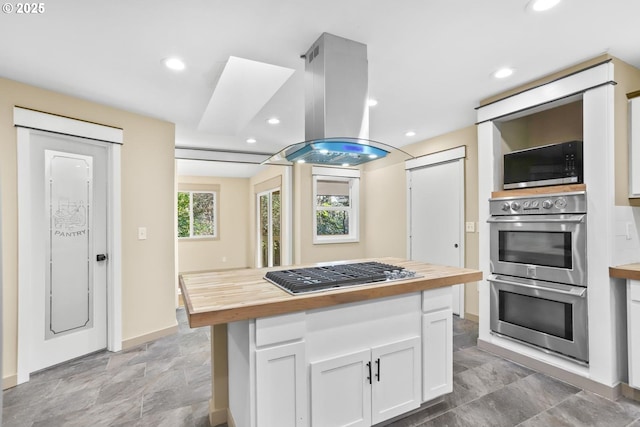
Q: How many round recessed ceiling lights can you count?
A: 7